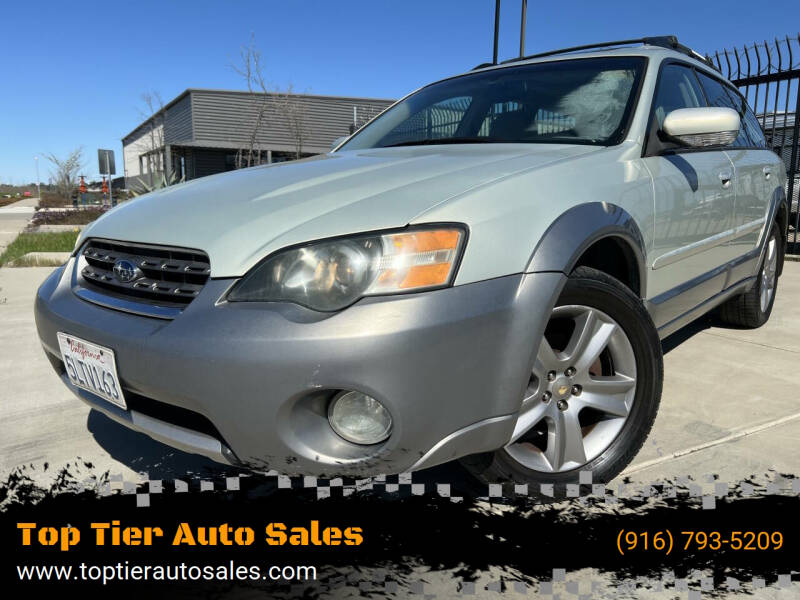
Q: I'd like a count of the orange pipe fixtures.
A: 2